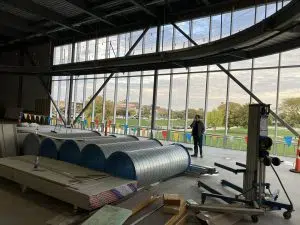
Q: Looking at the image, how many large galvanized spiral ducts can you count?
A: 5